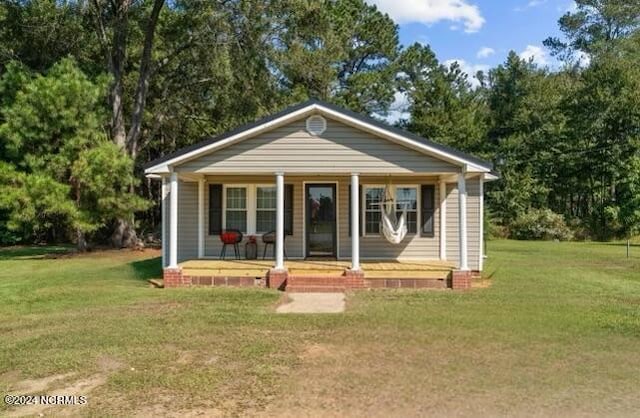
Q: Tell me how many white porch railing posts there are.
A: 4